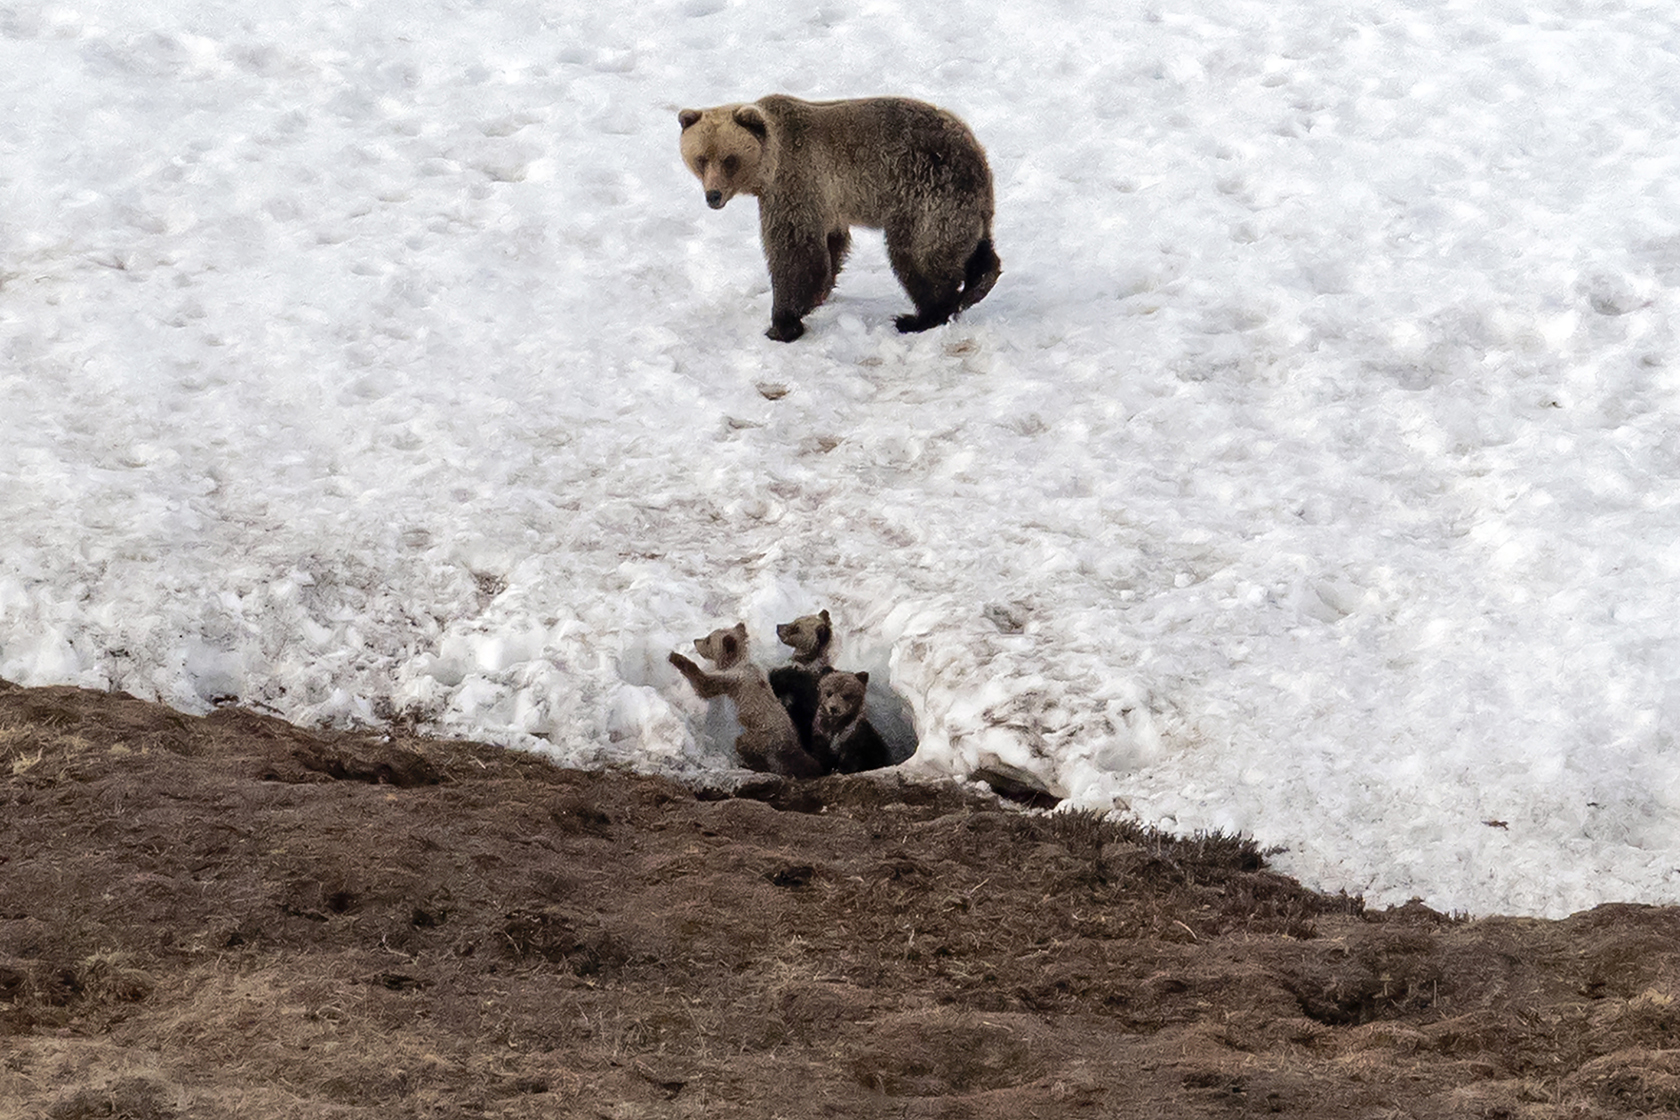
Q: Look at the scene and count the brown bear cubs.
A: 3